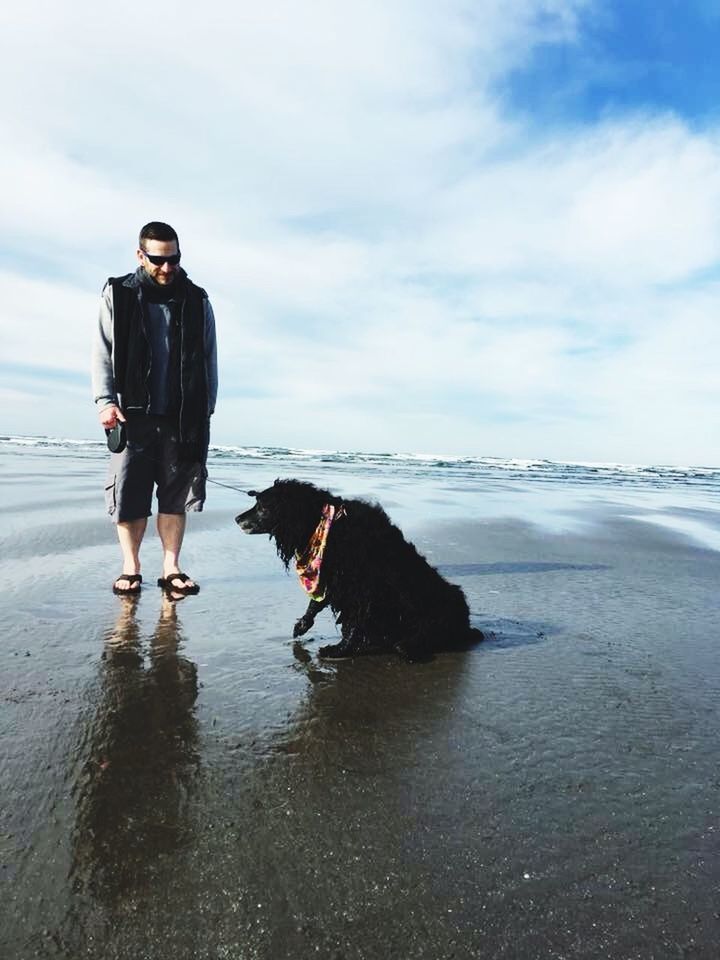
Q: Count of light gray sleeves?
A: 2